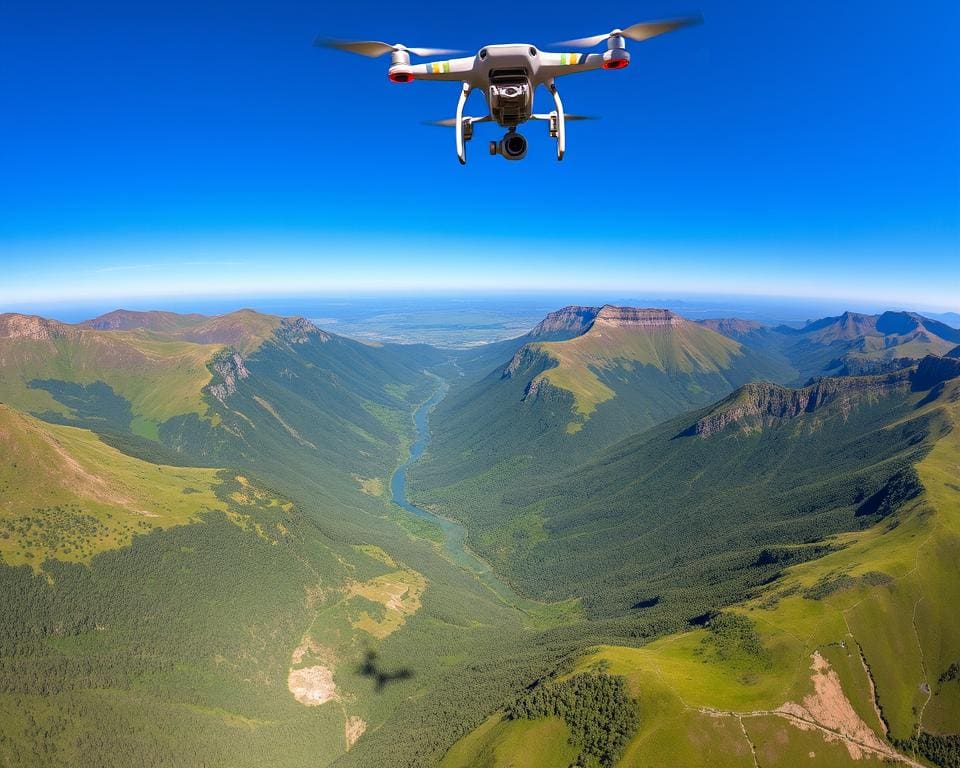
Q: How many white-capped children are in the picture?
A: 0